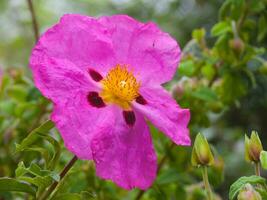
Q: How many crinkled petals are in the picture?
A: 5